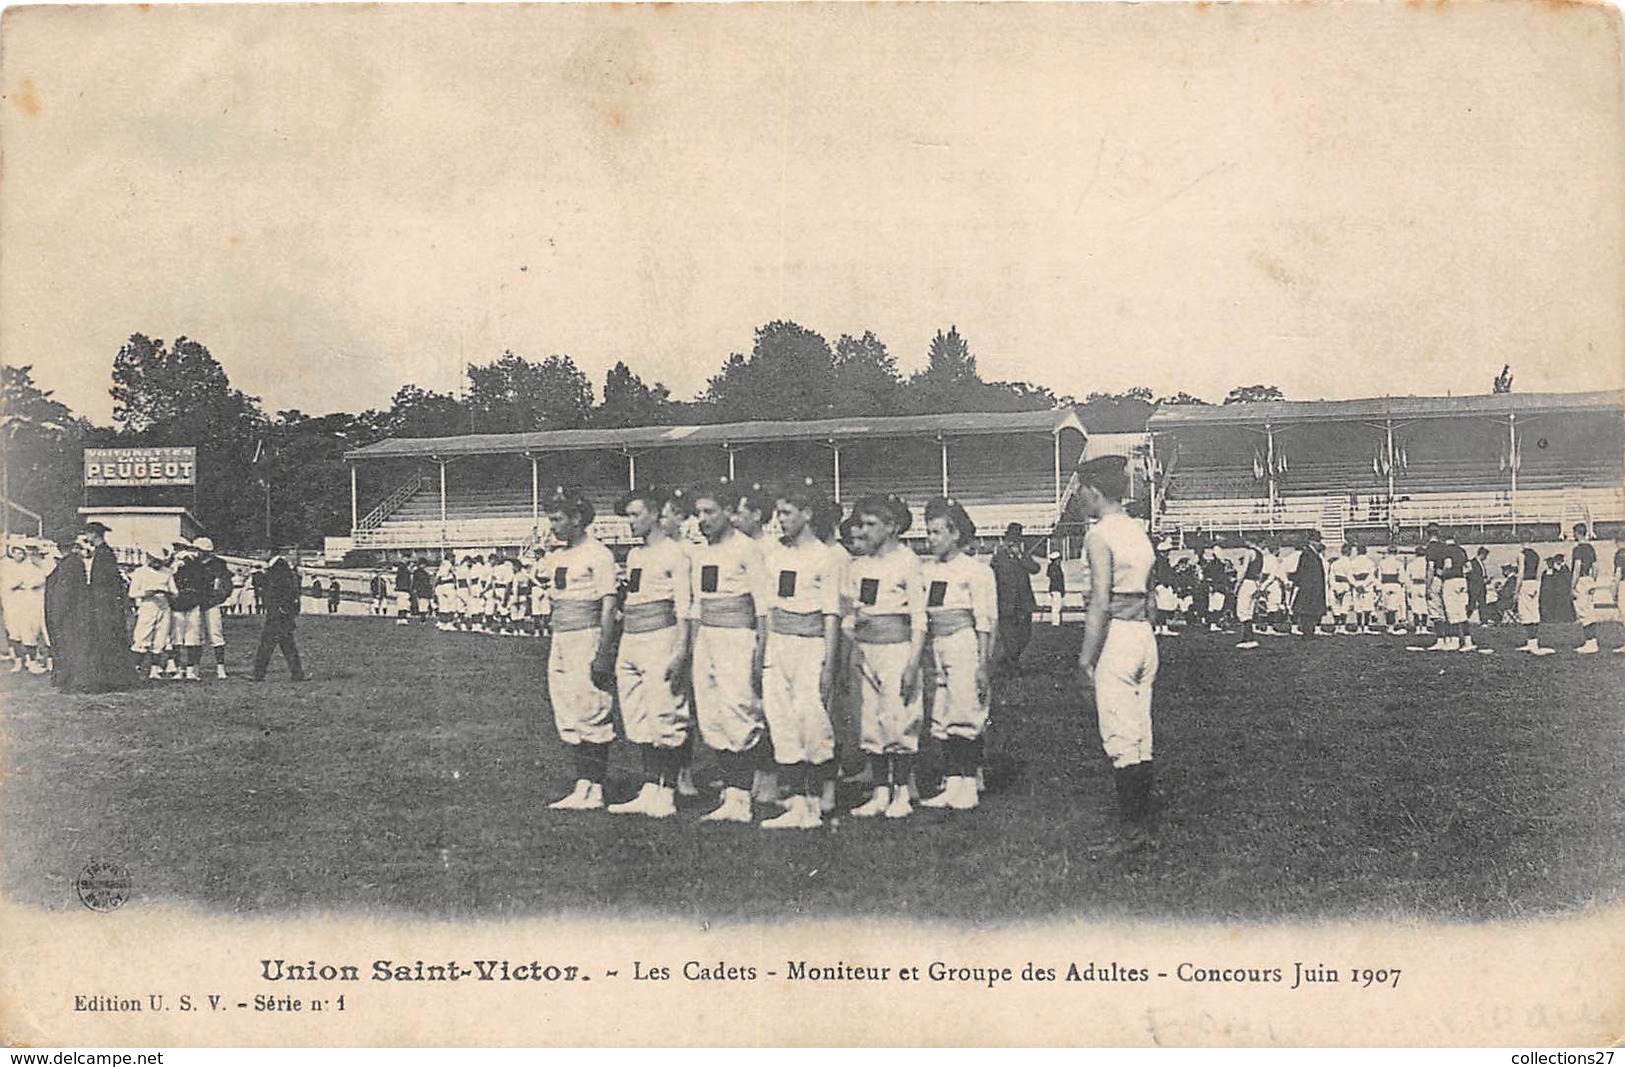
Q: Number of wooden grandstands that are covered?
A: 2